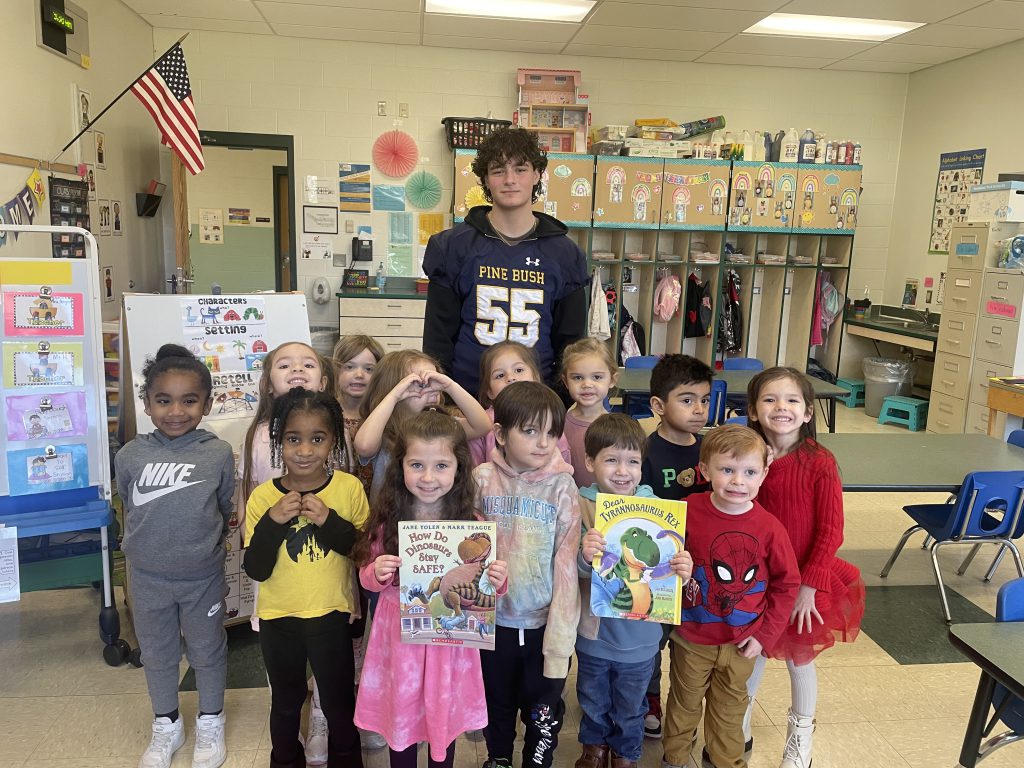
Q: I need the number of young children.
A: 13